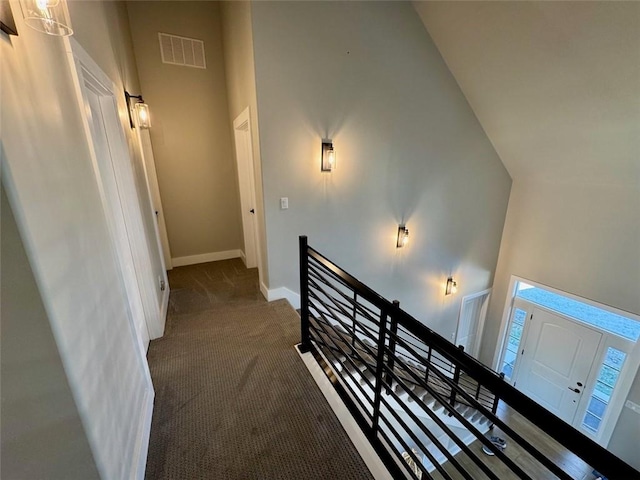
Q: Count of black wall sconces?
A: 5